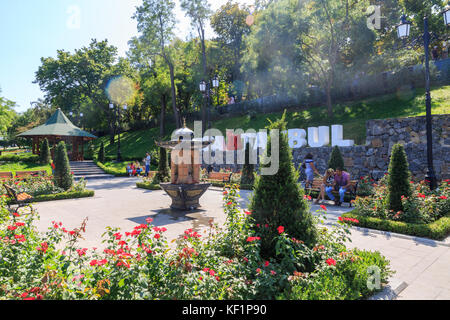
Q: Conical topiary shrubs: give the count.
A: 8